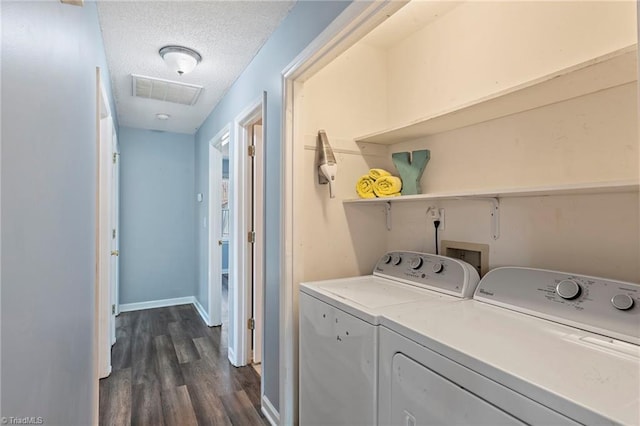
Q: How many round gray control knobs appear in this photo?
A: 6